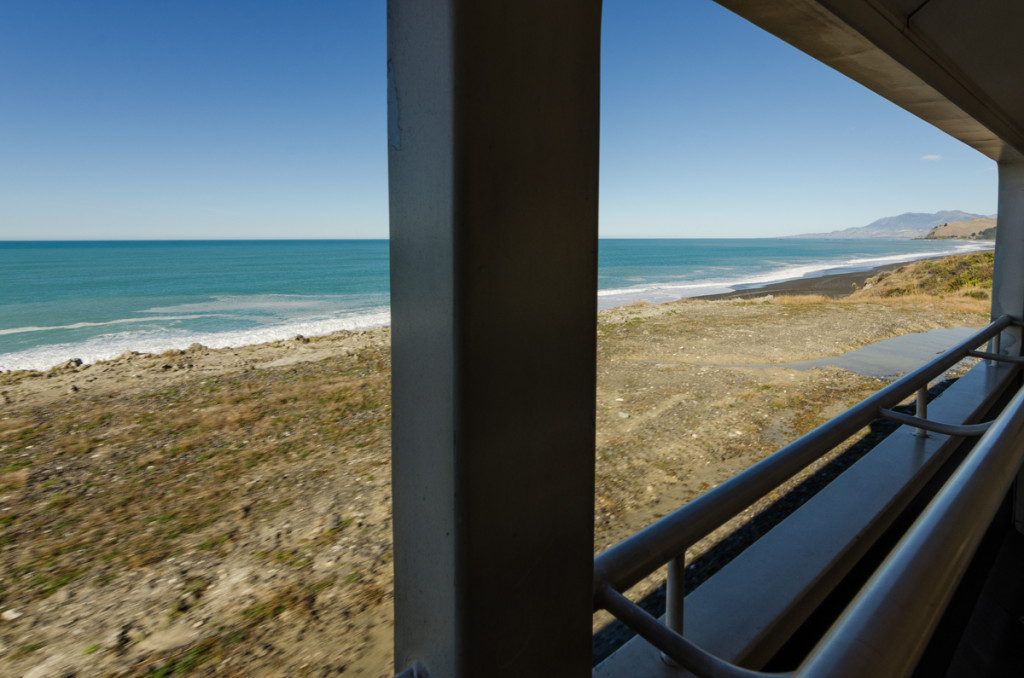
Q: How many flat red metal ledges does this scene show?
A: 0